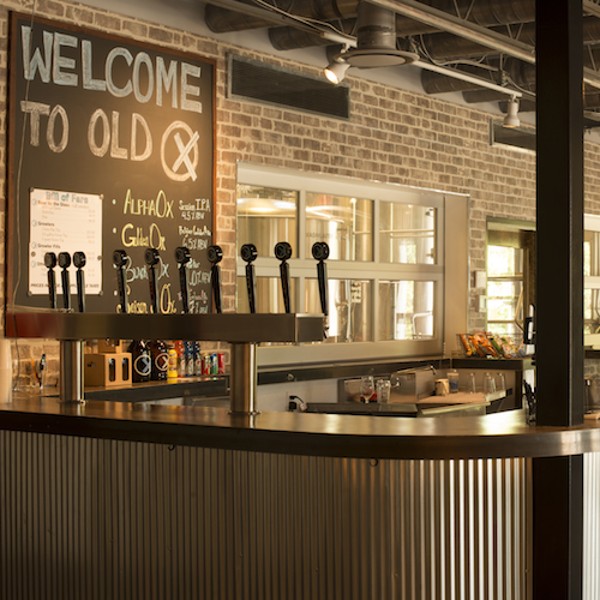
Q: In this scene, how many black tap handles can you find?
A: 10